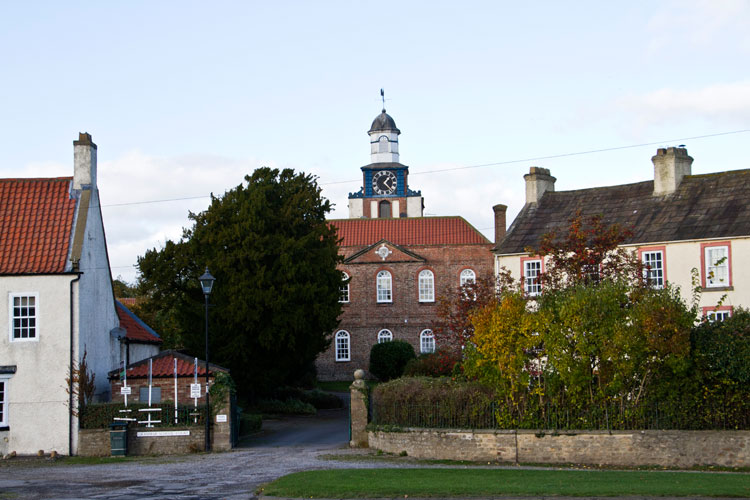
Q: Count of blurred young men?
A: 0